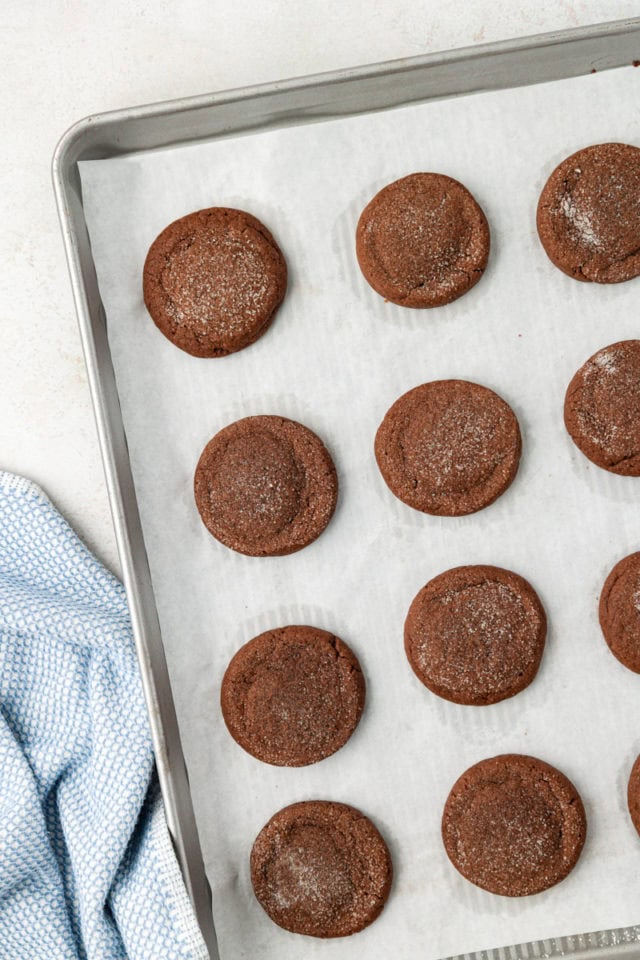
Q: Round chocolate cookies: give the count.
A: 12